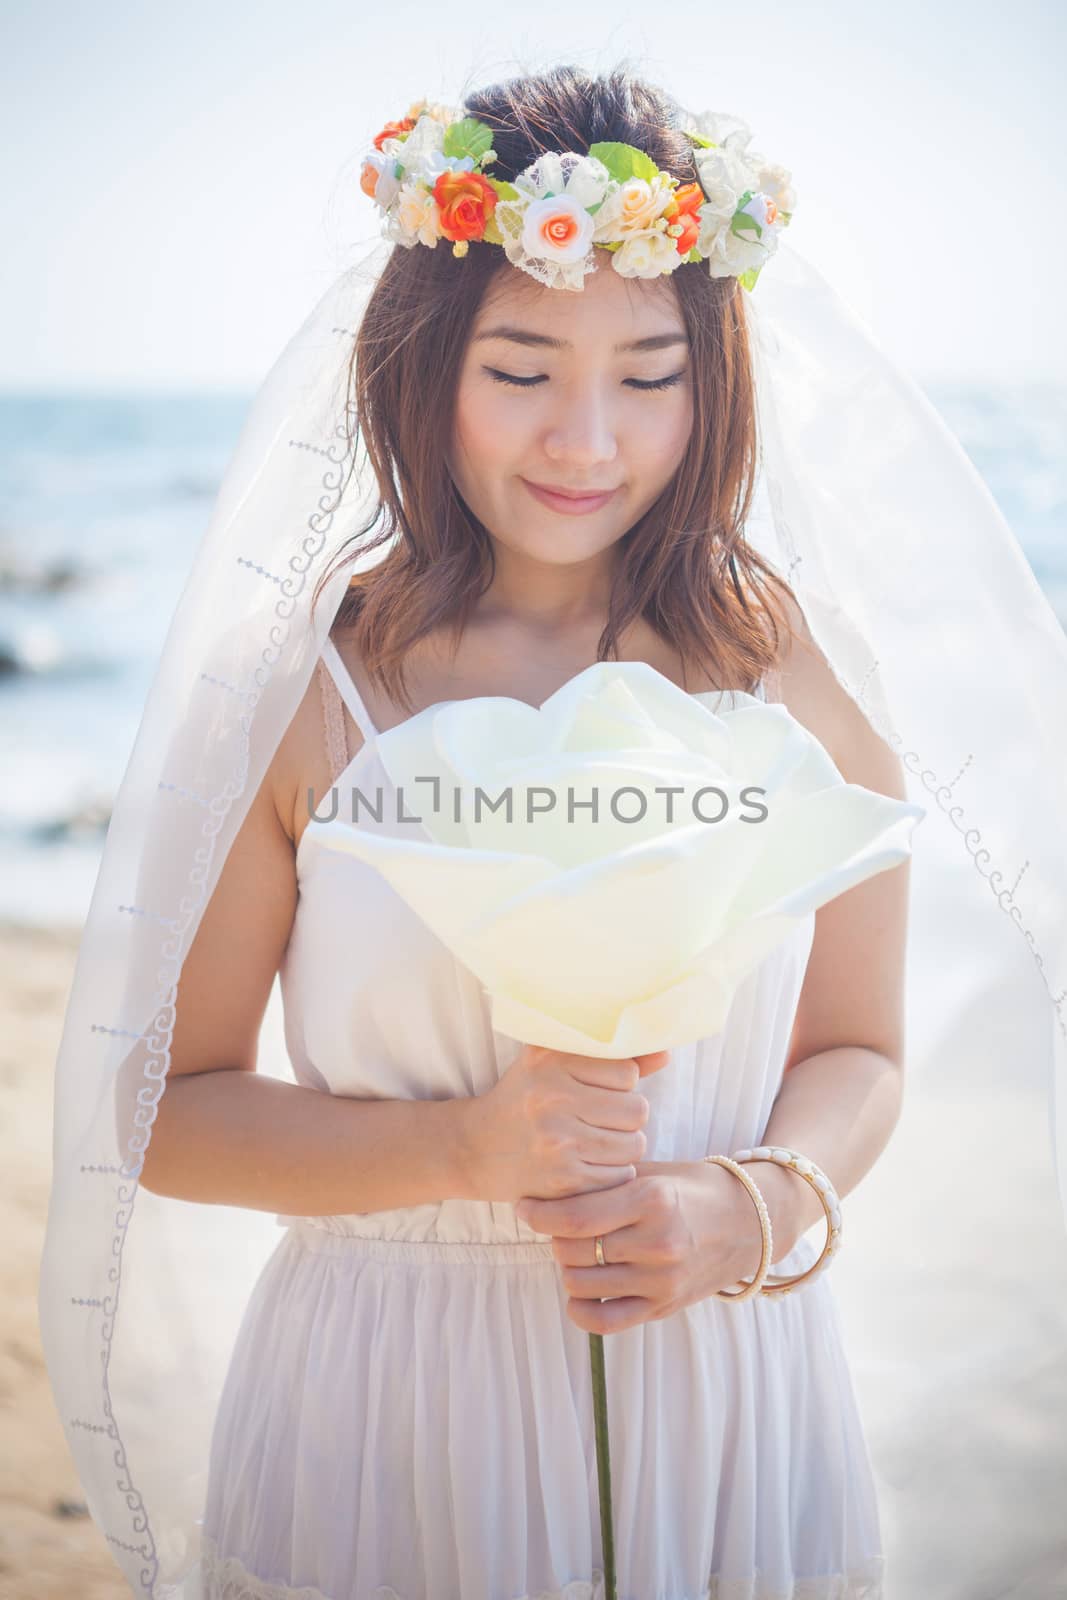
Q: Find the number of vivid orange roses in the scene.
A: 3